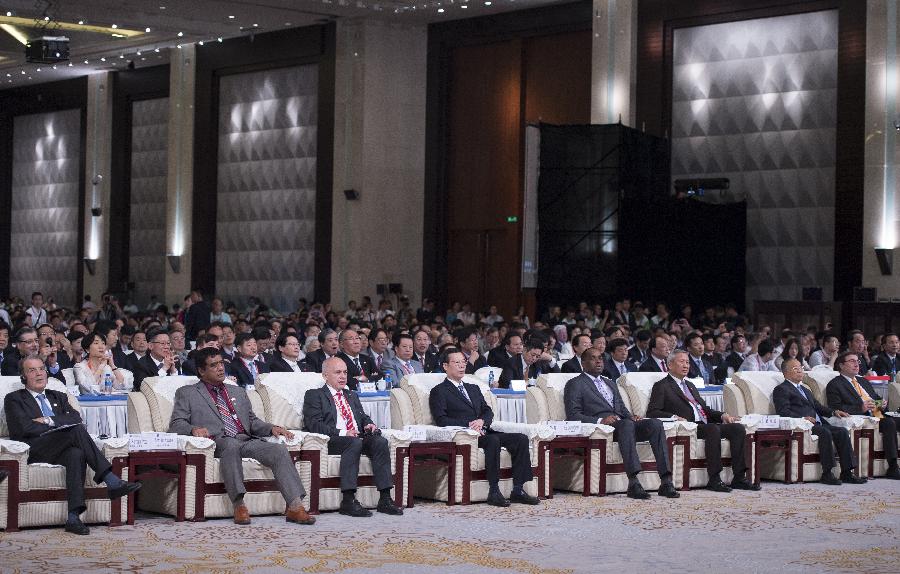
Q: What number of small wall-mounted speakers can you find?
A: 2